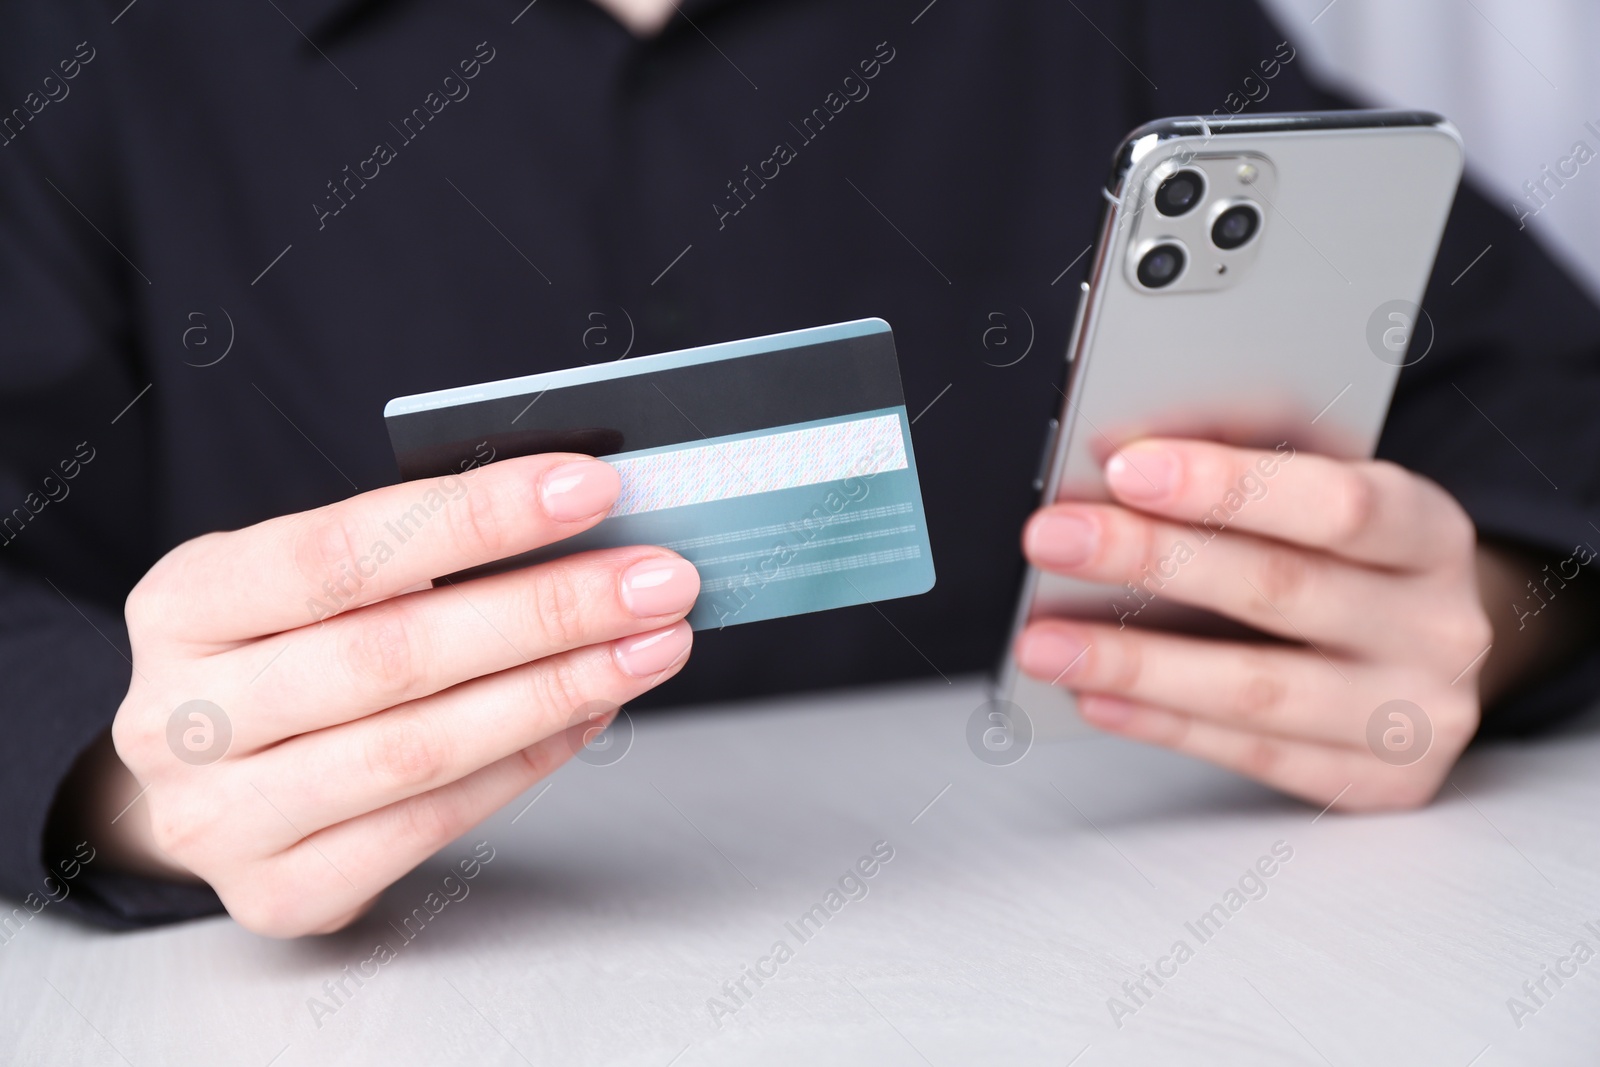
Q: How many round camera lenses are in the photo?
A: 3